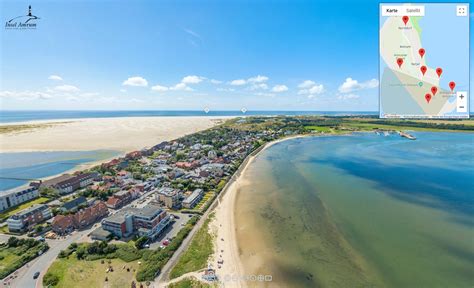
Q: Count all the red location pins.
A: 8